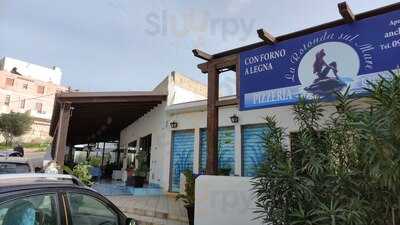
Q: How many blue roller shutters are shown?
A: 3